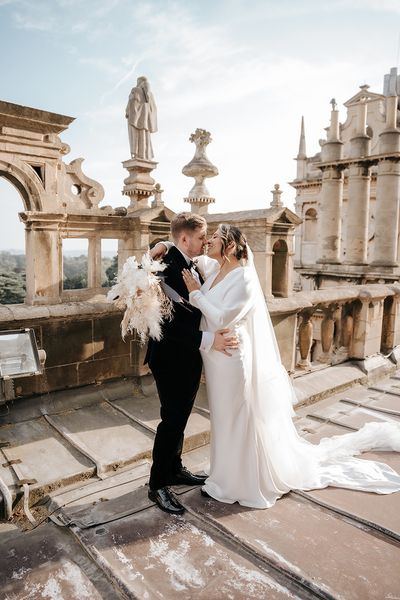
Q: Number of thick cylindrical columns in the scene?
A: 3